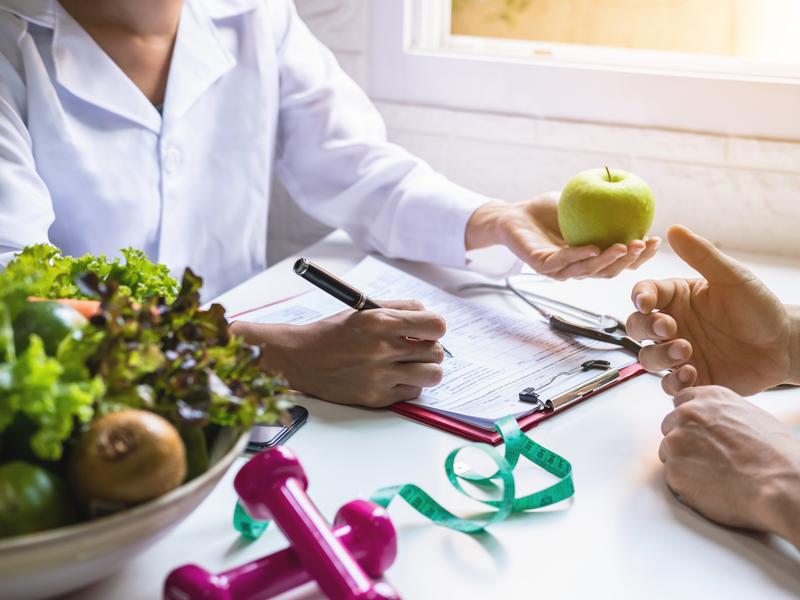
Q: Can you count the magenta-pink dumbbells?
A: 2